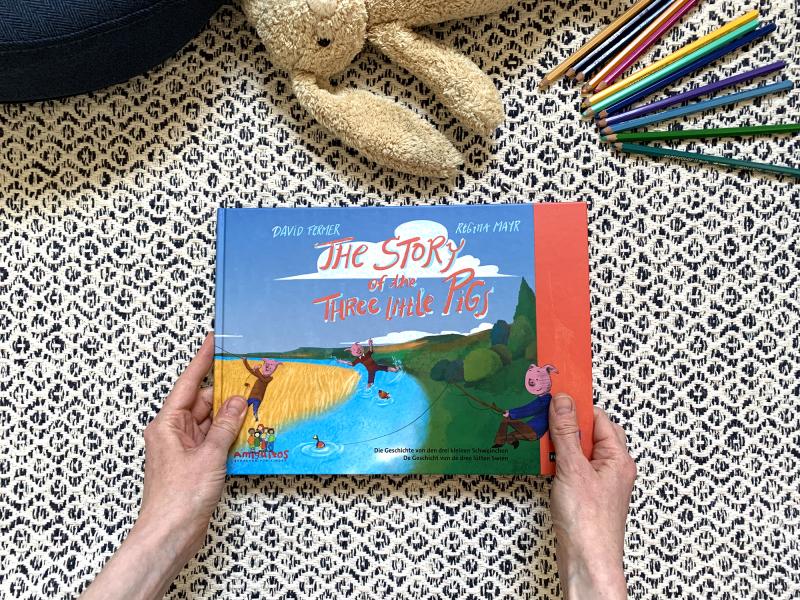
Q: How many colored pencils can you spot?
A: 12